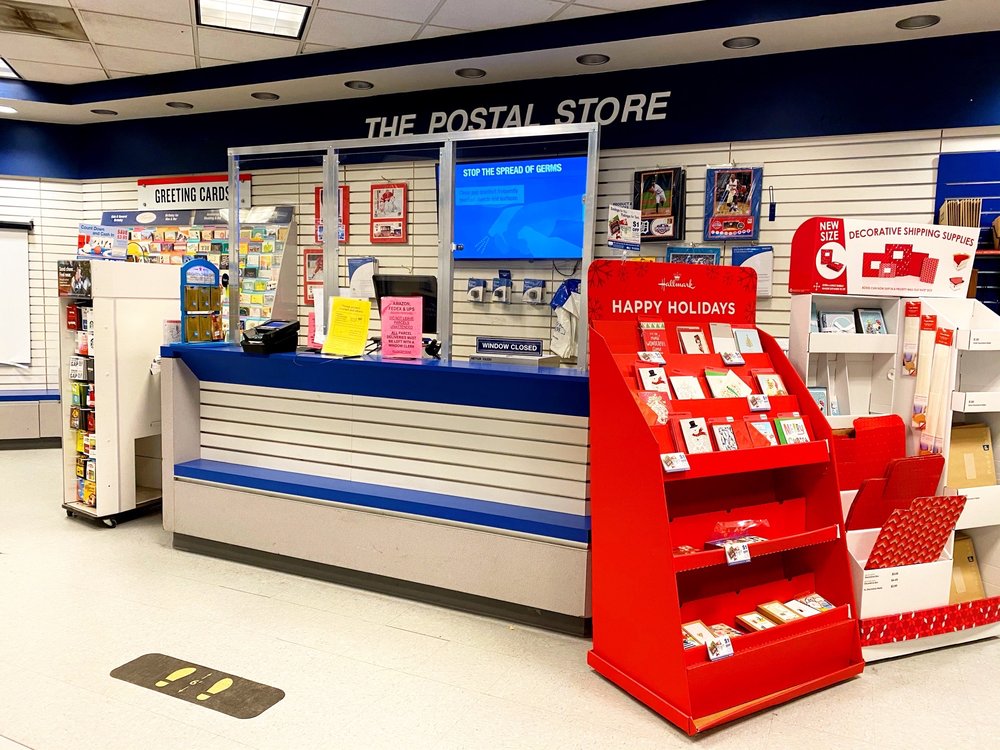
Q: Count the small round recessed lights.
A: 9